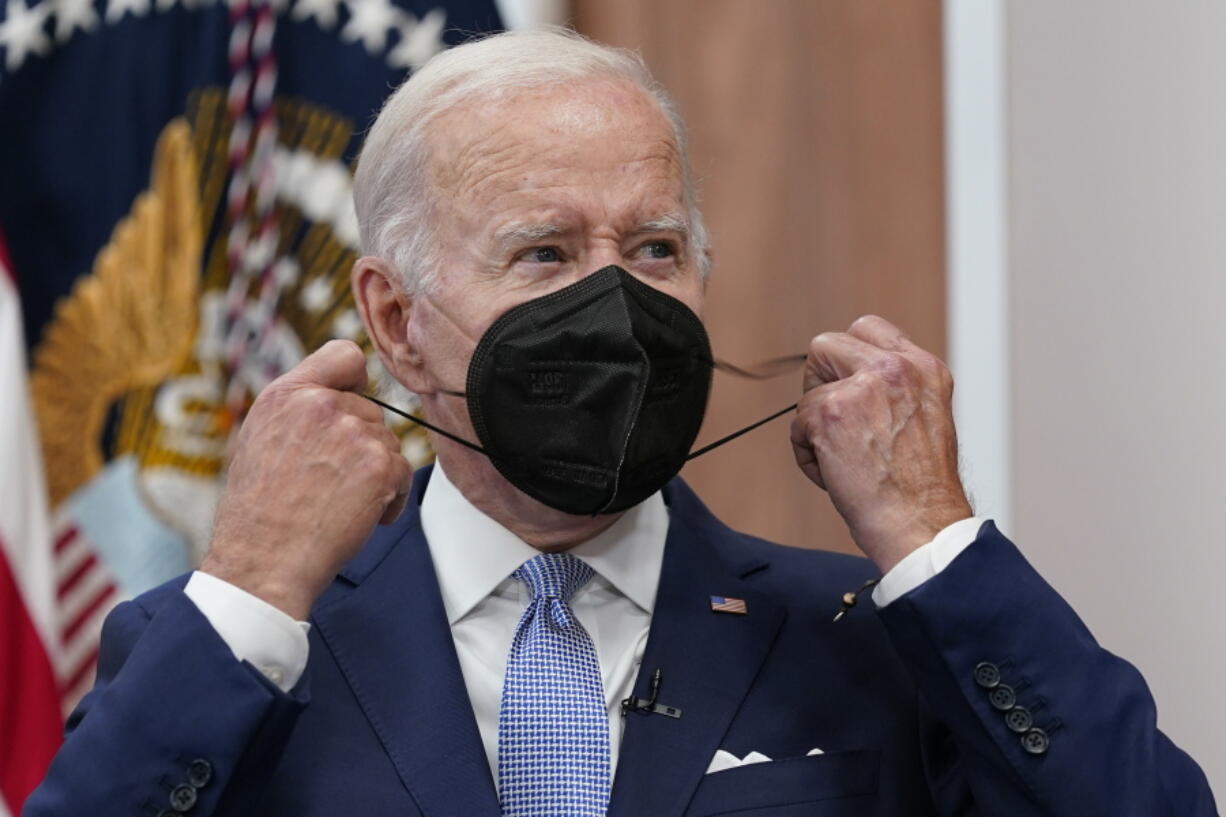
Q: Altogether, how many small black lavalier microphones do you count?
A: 1